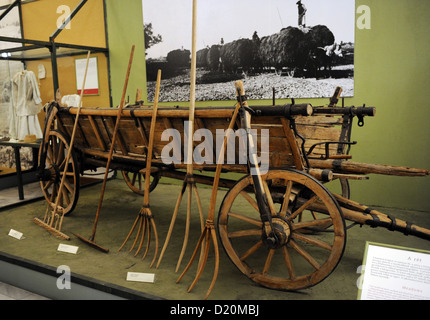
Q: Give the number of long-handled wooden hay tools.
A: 5